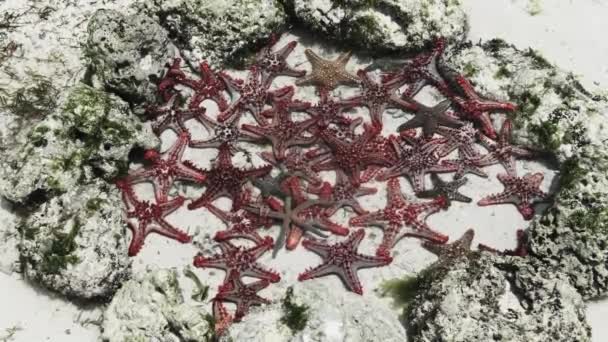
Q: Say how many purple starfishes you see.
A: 0